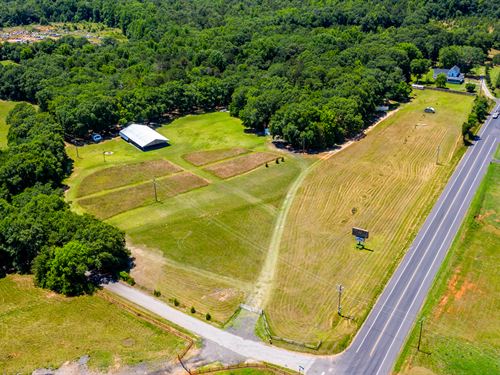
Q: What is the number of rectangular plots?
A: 4